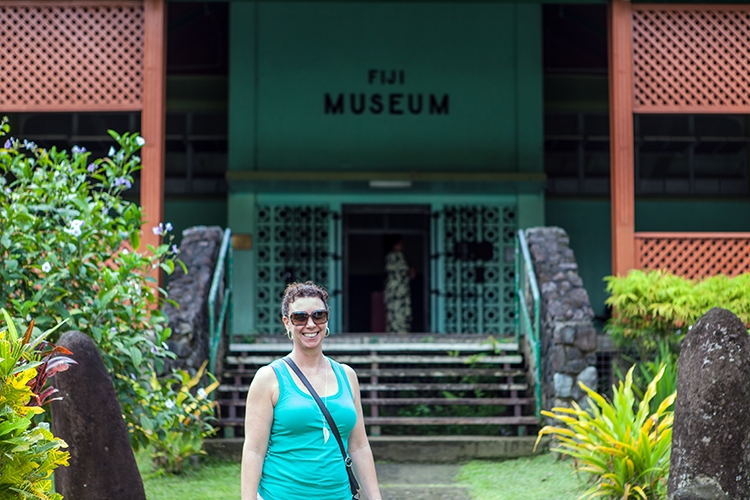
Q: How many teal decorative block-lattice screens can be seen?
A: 2